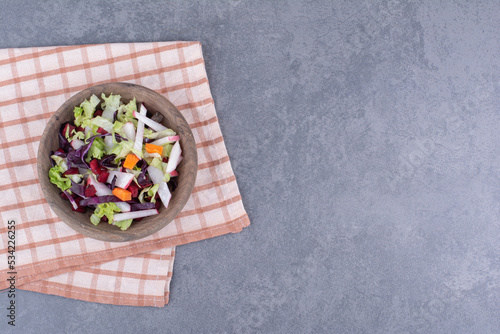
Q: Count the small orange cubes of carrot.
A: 3